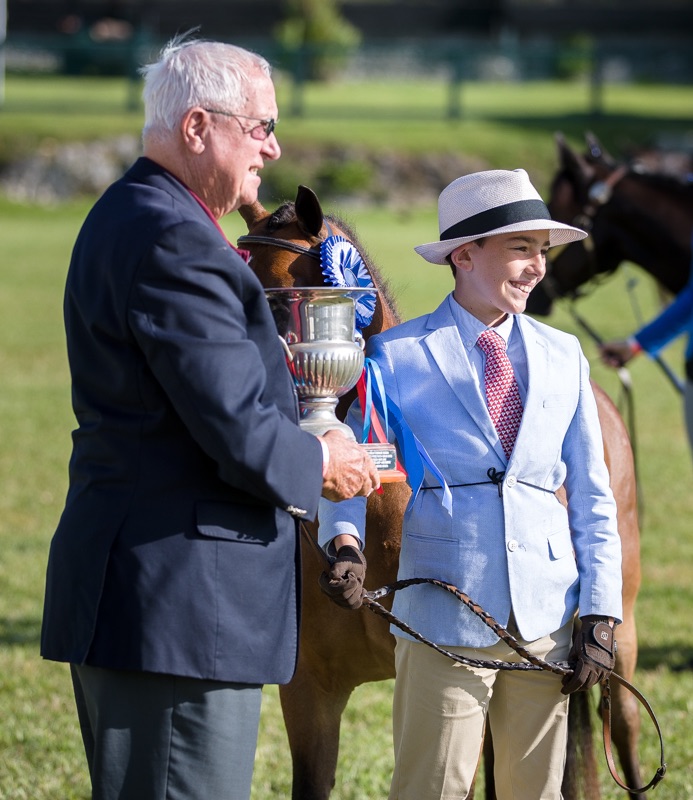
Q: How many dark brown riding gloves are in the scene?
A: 2